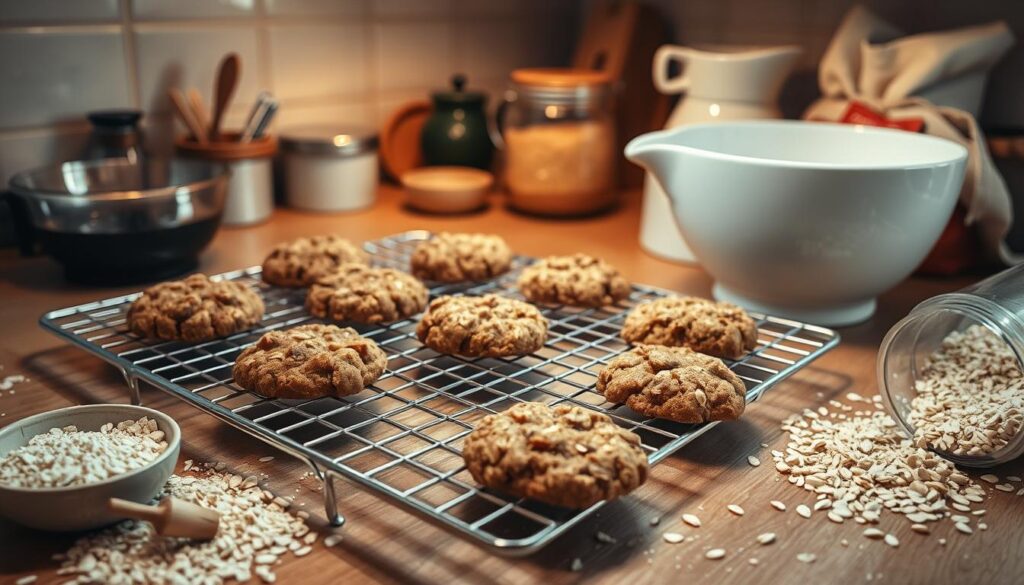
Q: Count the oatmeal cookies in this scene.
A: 10